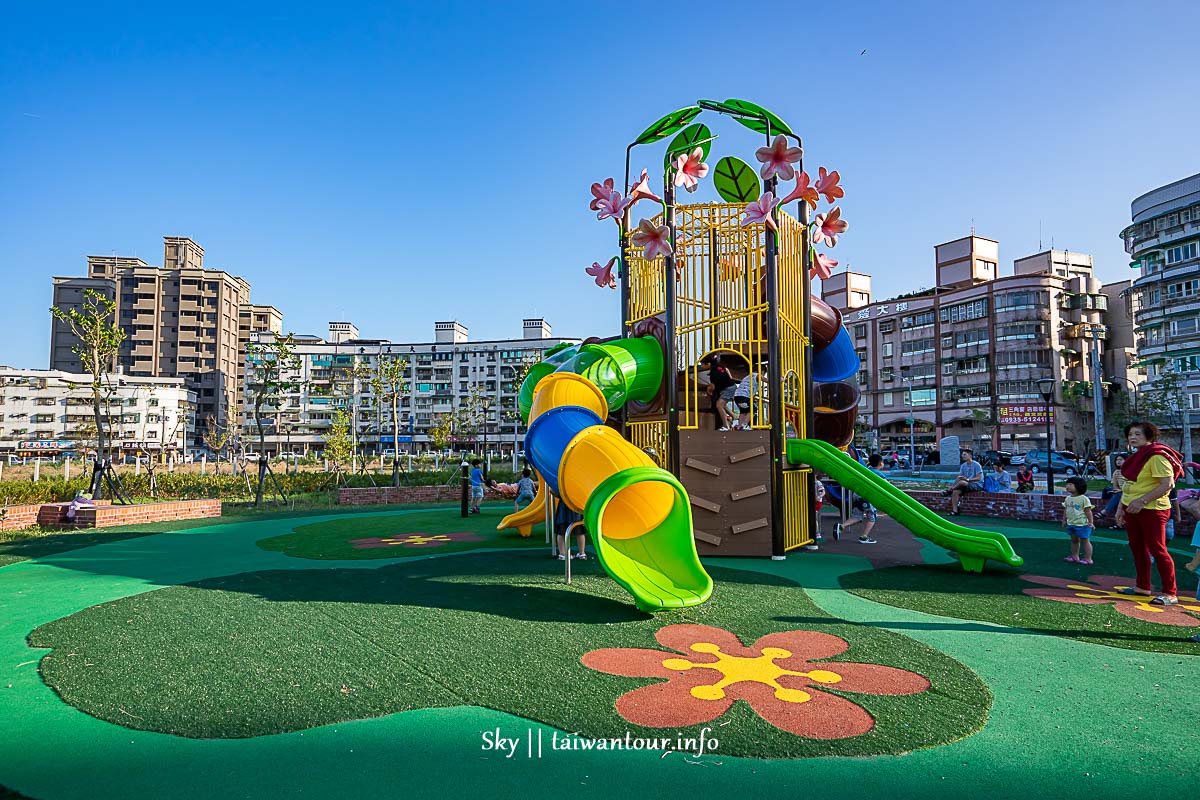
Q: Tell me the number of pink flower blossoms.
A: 12